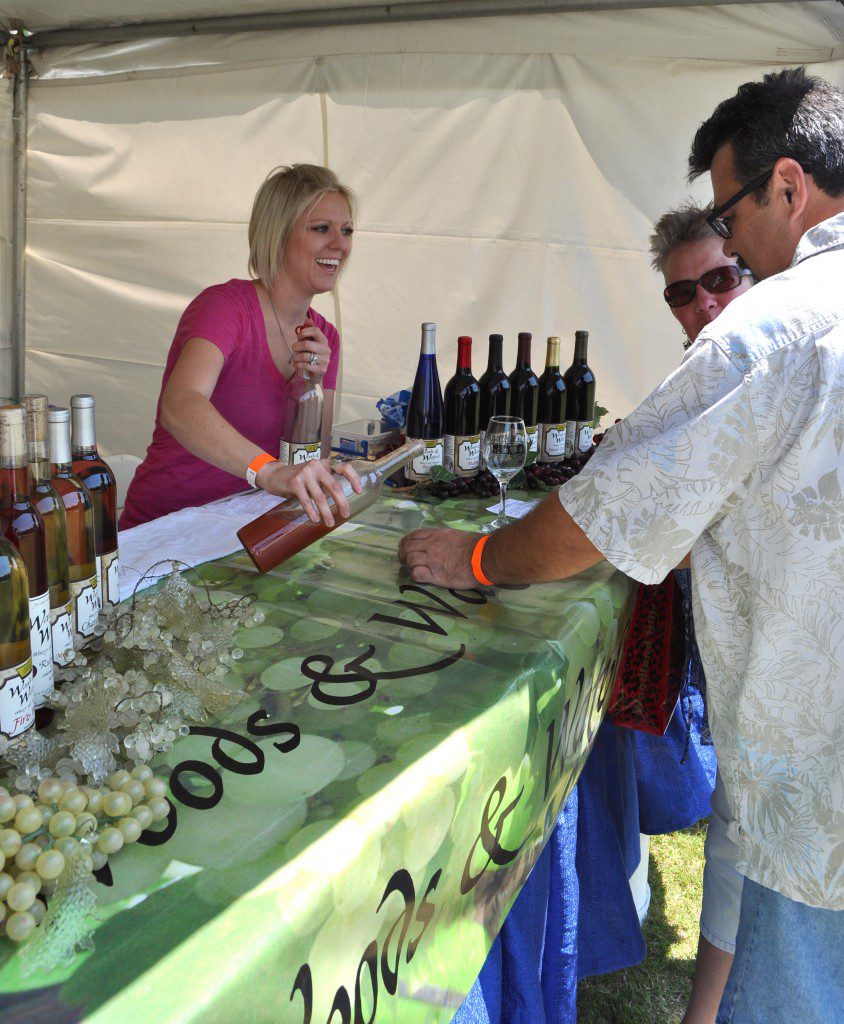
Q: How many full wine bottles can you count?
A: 11